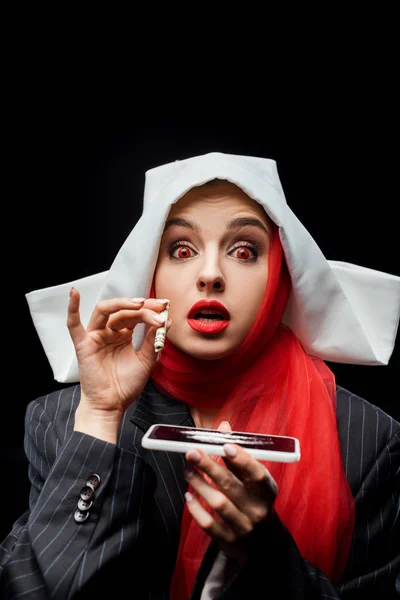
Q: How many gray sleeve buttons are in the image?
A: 4